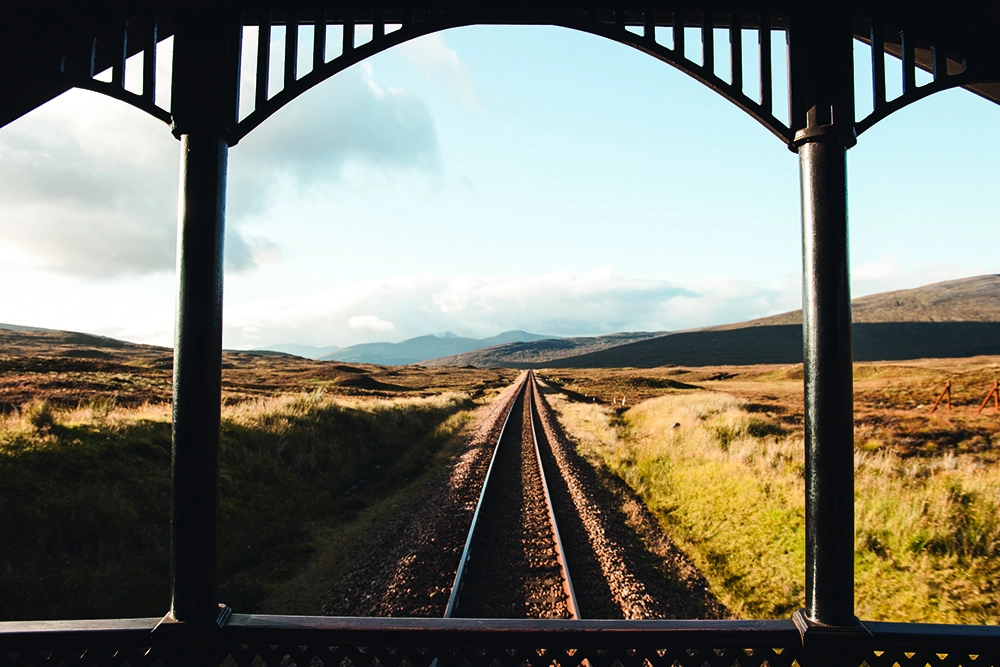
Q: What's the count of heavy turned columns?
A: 2